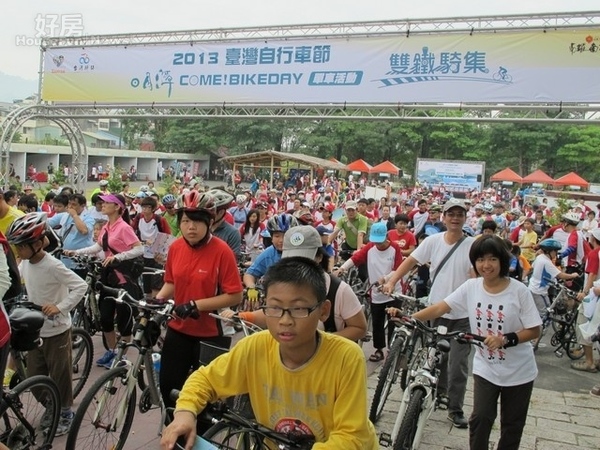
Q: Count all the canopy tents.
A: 6